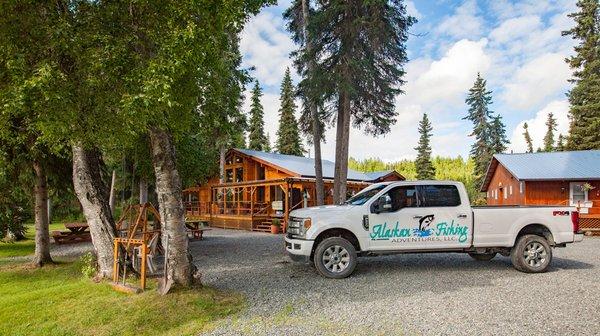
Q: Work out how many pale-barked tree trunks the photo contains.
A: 2